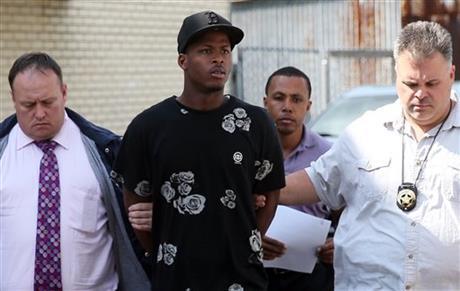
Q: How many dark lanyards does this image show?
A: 1